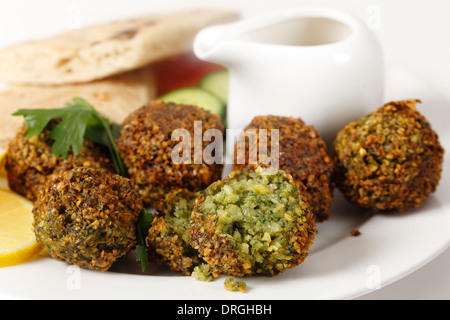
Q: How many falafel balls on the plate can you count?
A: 6